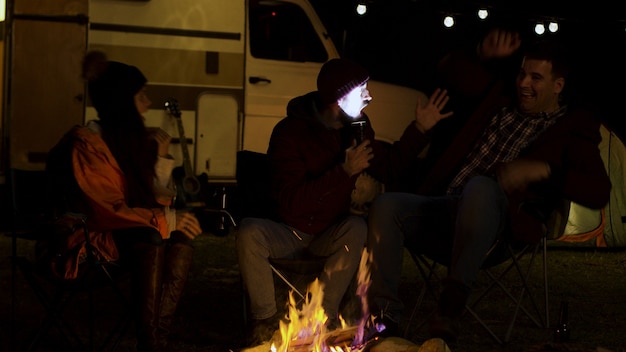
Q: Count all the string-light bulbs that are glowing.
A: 5